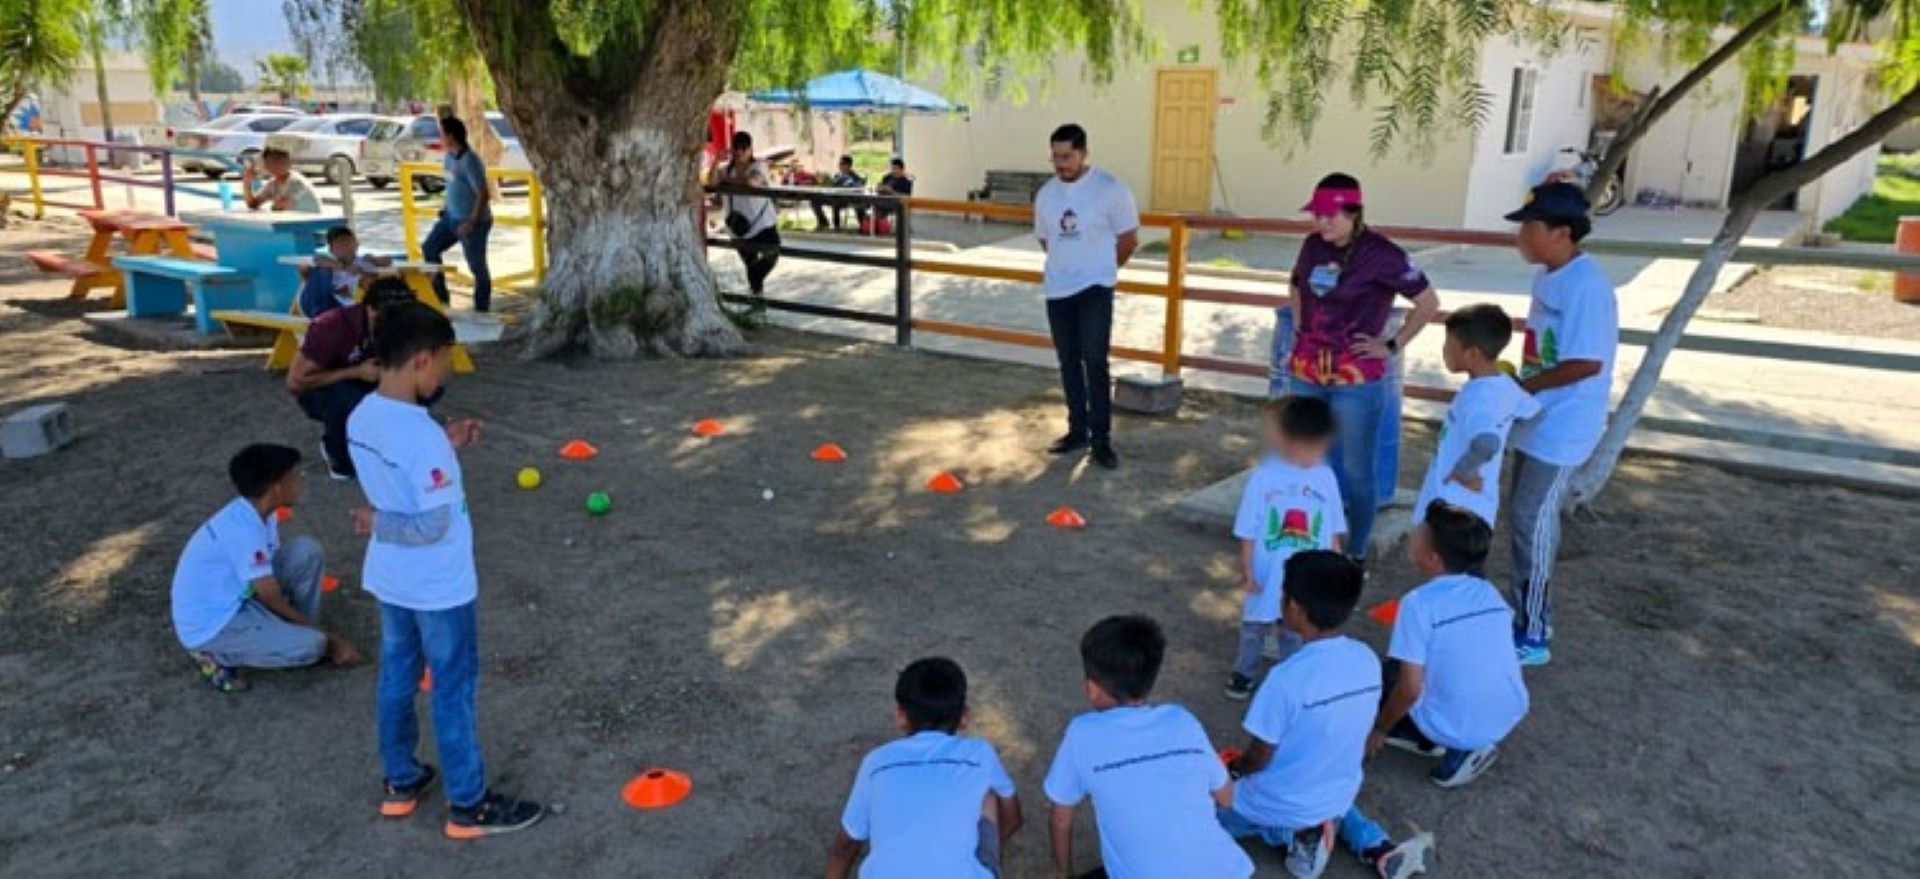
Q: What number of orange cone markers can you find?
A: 11